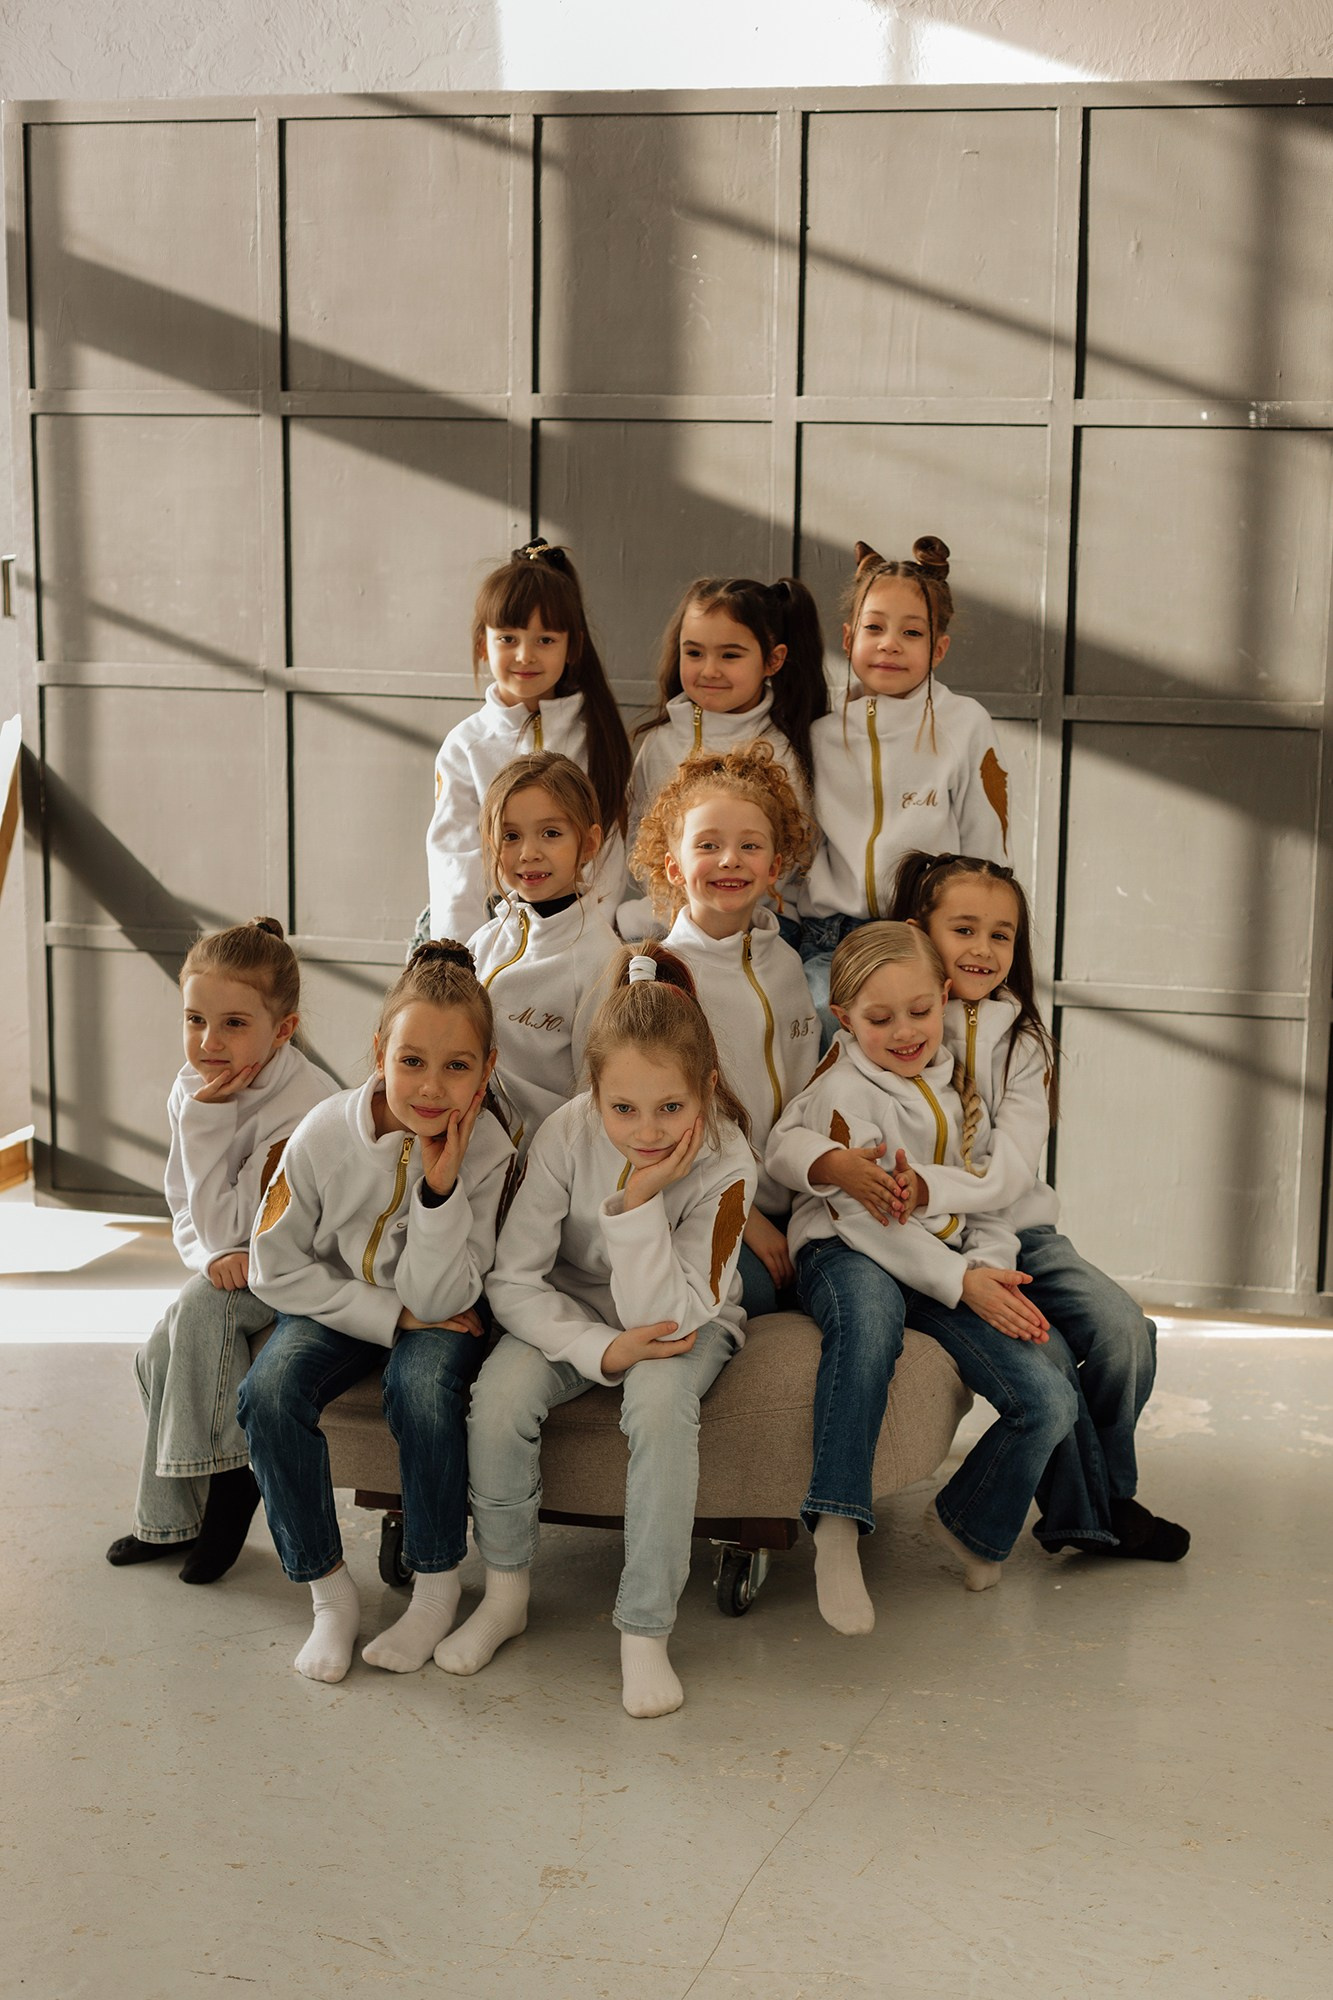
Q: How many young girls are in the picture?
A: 10